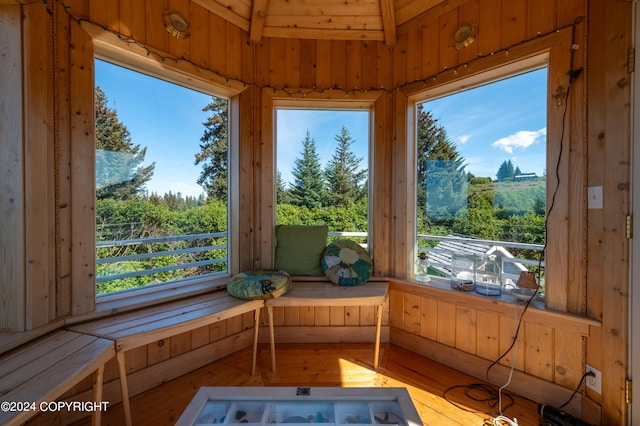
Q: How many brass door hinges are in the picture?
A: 3